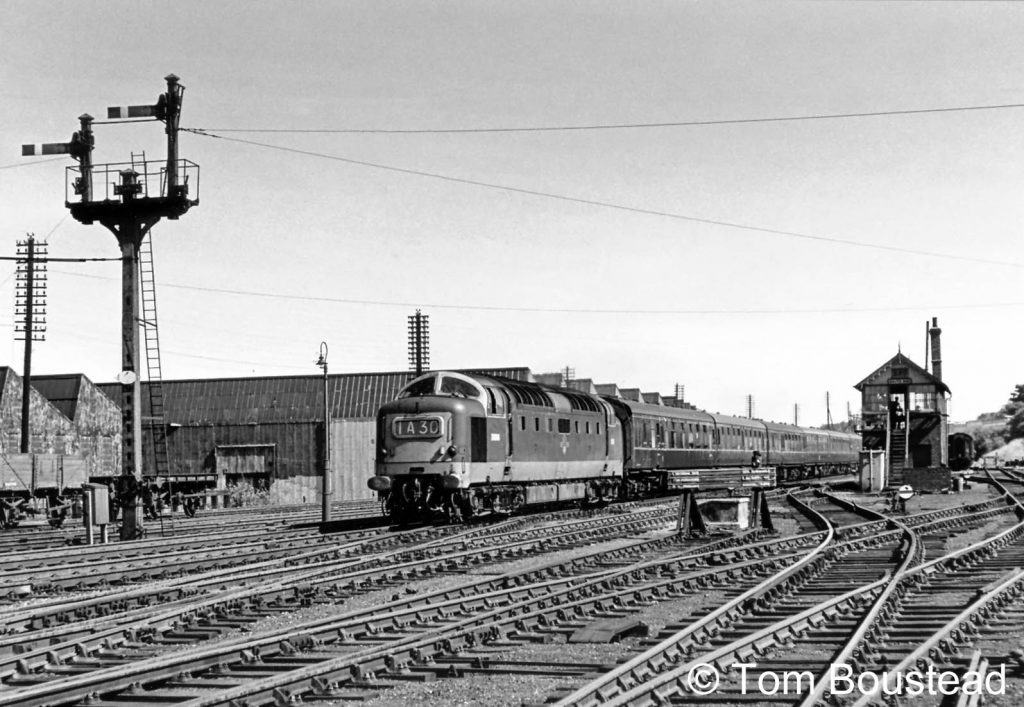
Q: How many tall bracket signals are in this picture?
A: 1